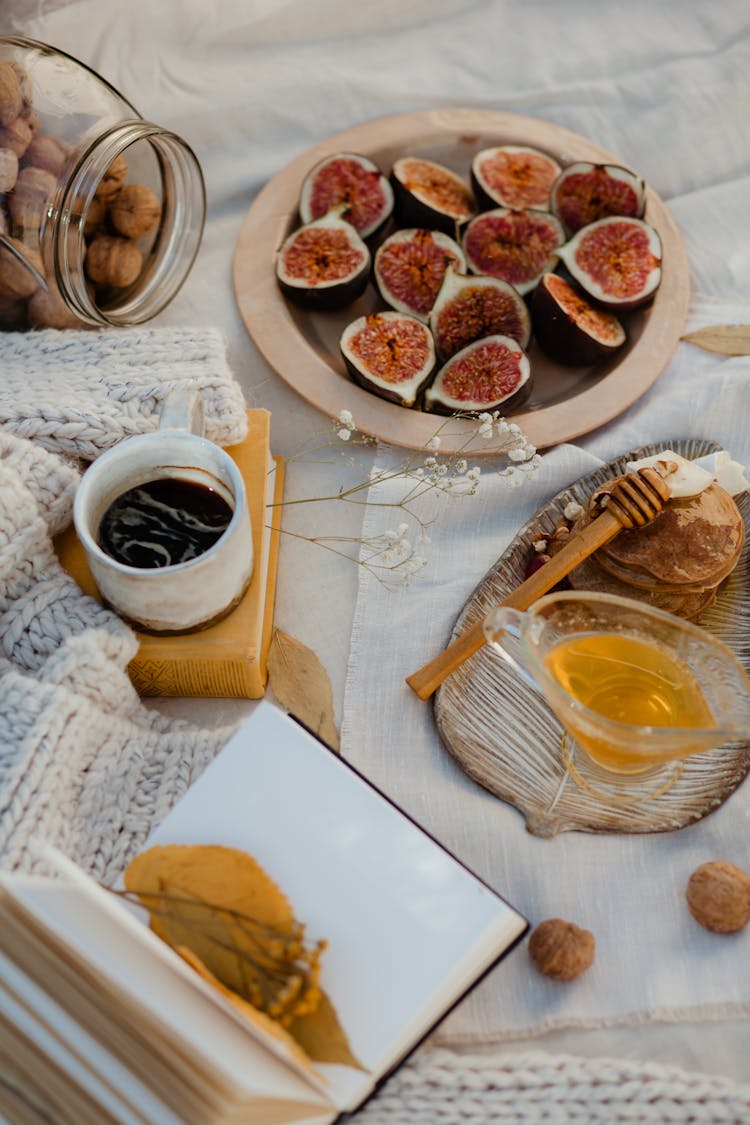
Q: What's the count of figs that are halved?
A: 12